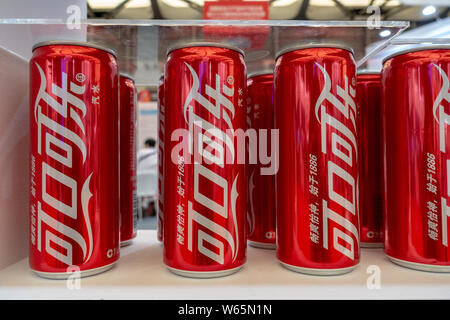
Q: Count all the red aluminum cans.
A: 8